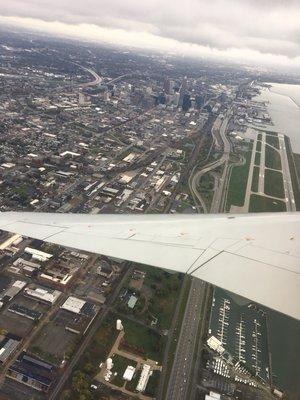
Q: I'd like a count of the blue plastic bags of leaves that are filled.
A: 0